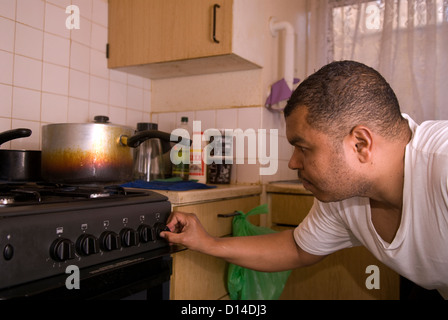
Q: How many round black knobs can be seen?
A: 6